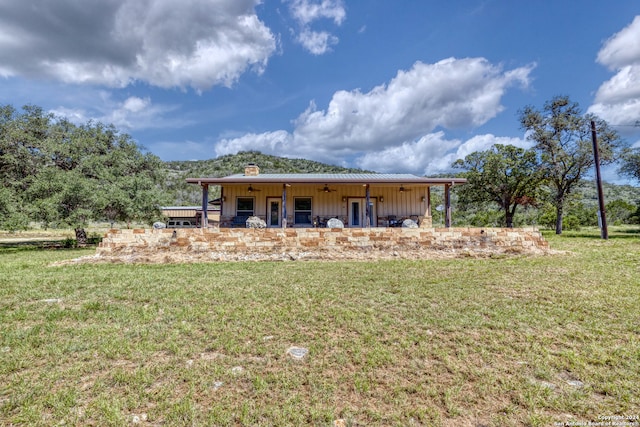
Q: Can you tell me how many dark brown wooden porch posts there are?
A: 4